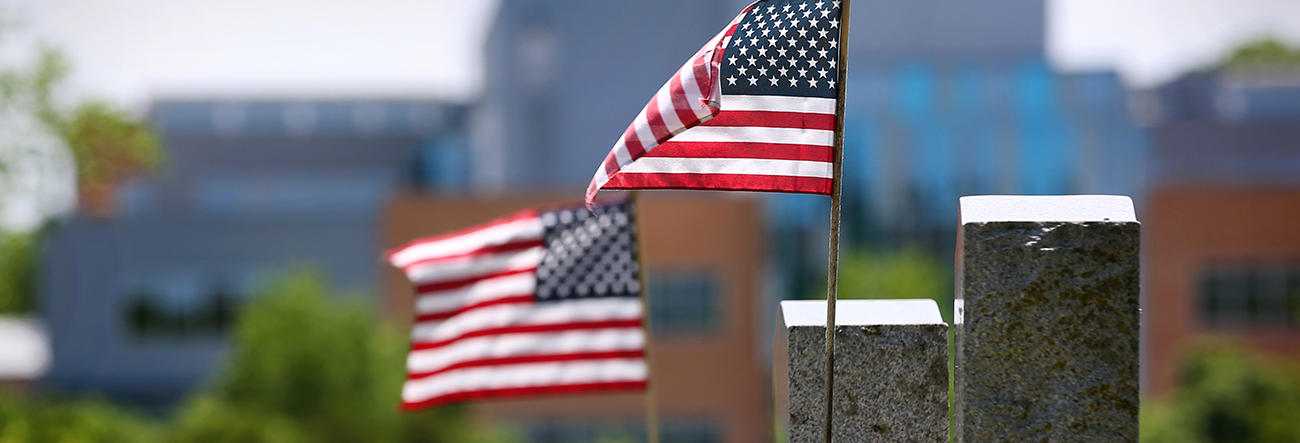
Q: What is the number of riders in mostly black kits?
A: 0